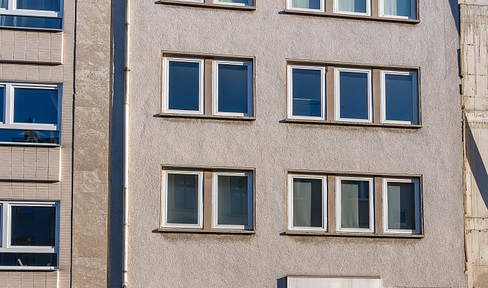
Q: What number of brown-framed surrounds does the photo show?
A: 6